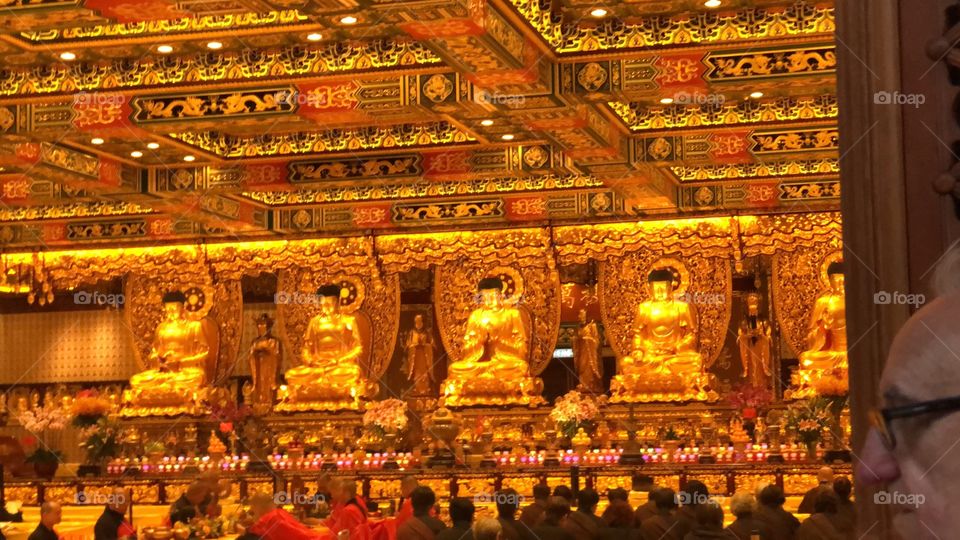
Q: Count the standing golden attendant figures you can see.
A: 4